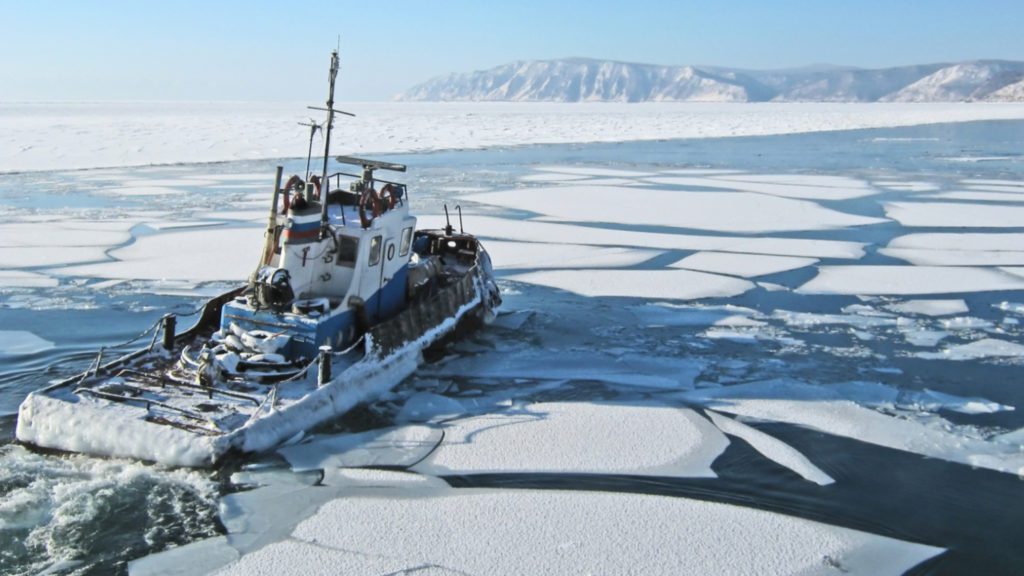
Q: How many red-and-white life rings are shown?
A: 4